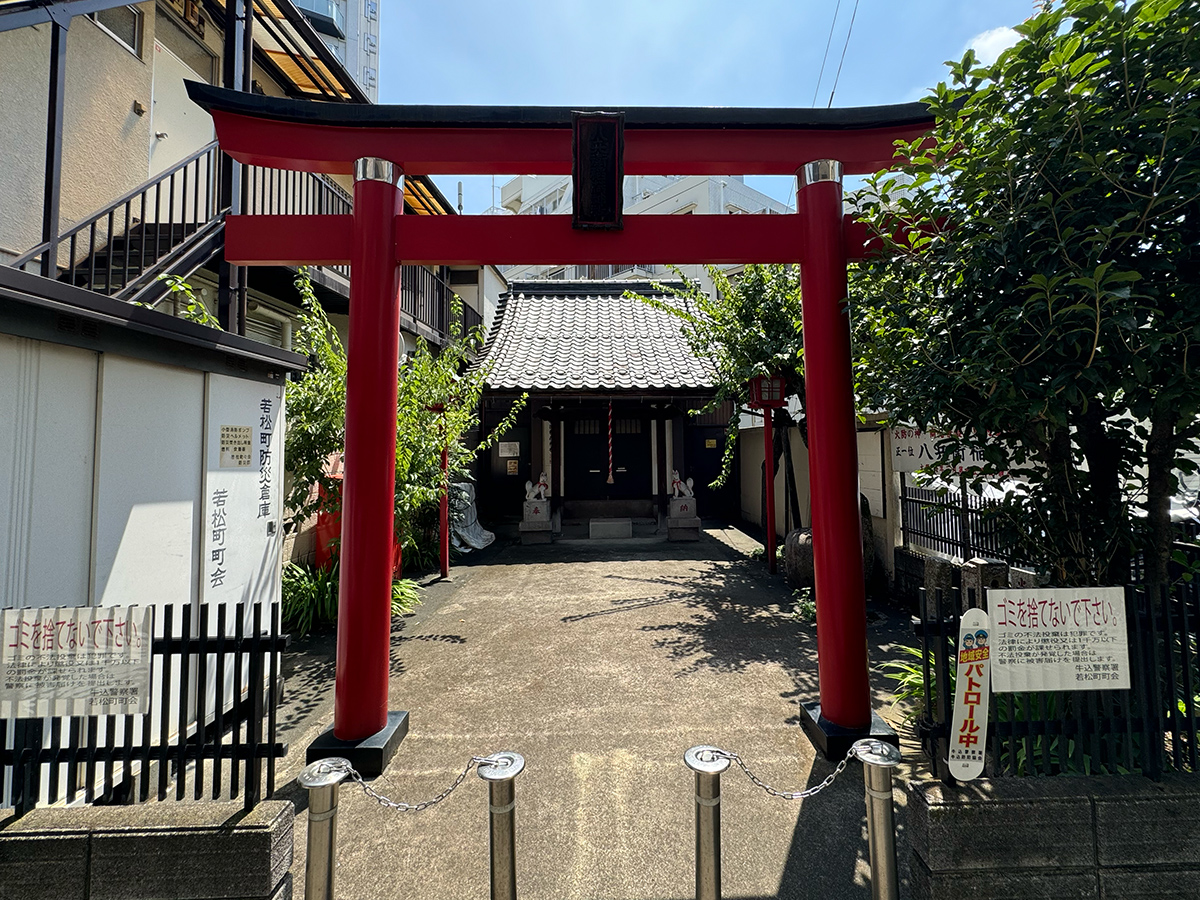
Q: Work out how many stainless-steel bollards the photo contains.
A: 4